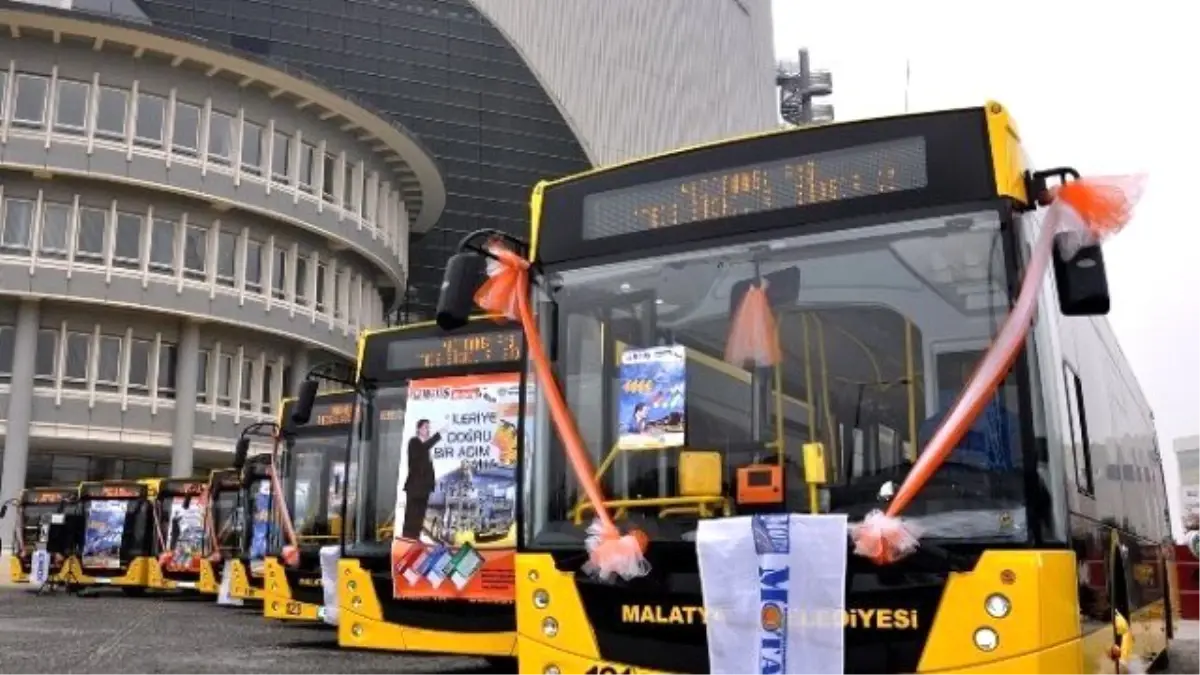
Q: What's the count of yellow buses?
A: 8